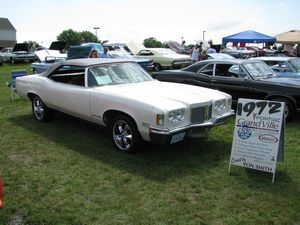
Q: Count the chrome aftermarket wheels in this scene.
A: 2